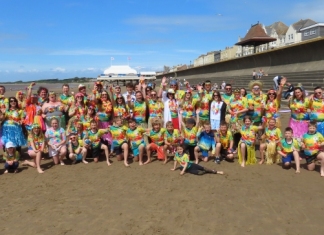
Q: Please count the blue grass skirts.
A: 2